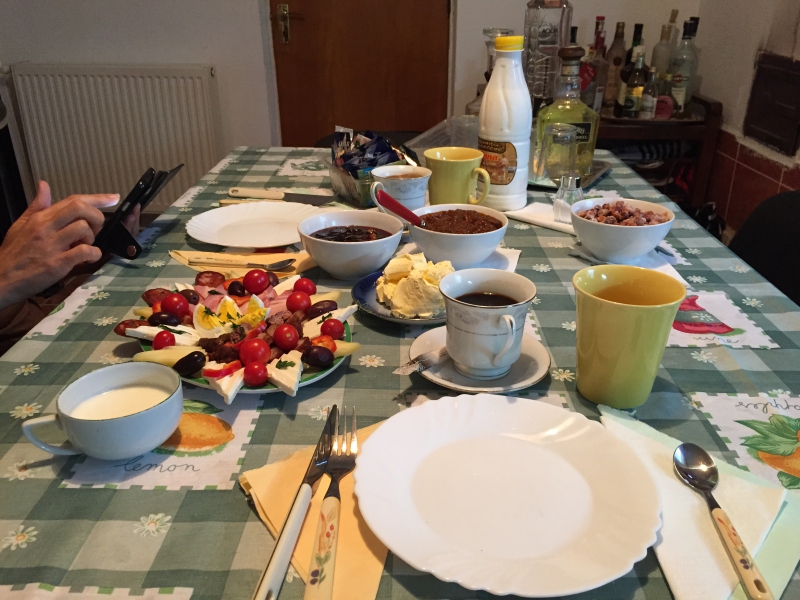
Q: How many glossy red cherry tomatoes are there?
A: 9